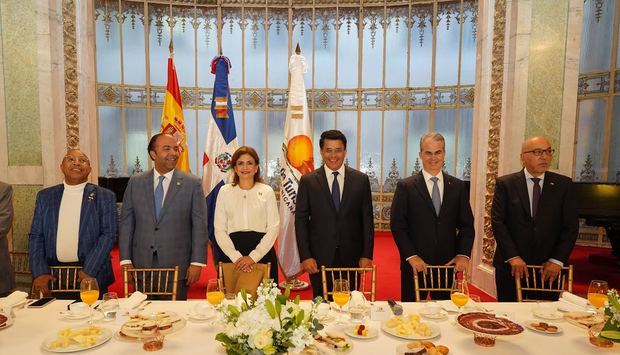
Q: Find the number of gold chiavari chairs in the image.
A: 6